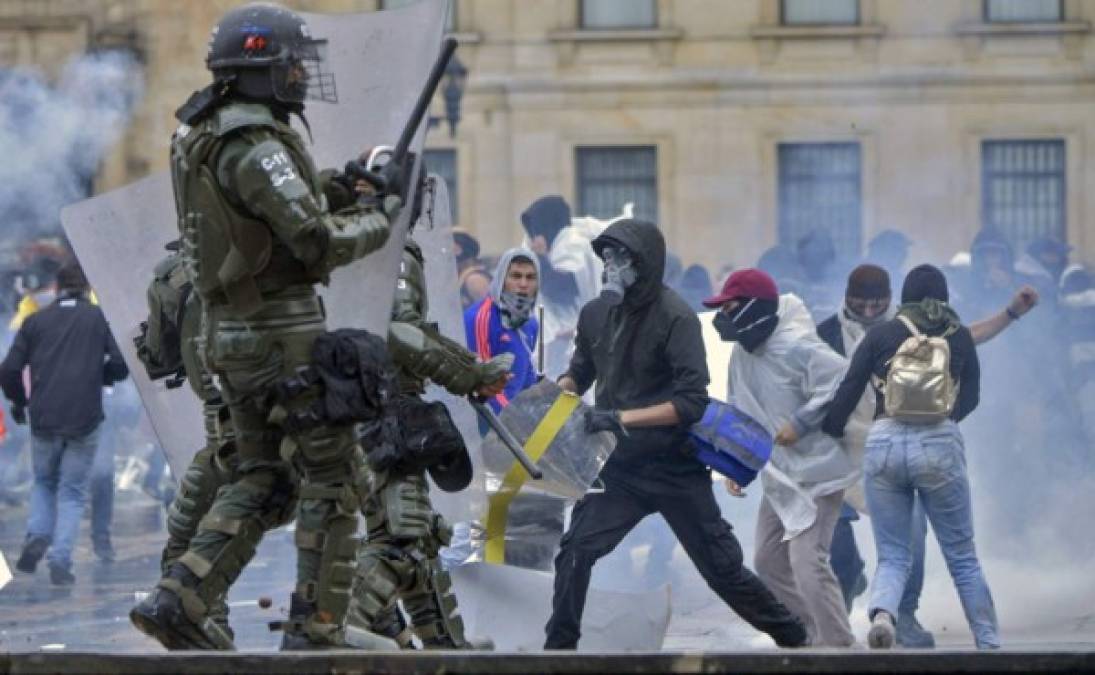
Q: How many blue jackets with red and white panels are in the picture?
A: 1